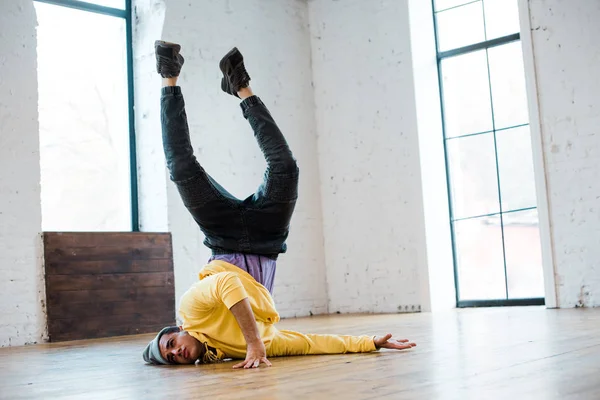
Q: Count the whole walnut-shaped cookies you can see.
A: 0